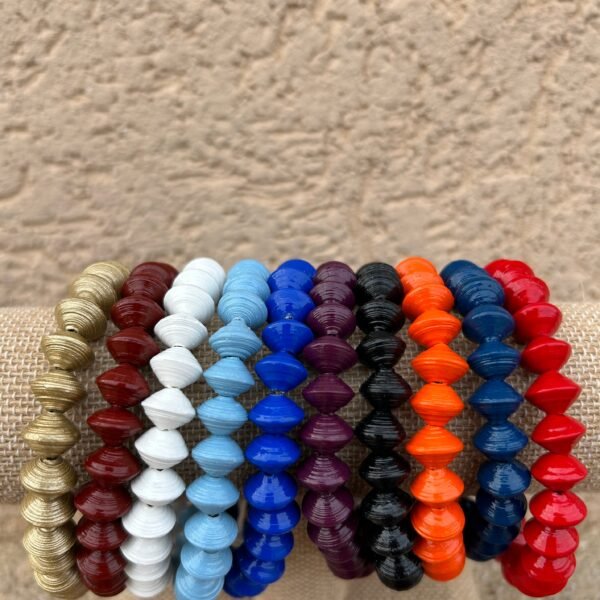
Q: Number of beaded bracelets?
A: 10